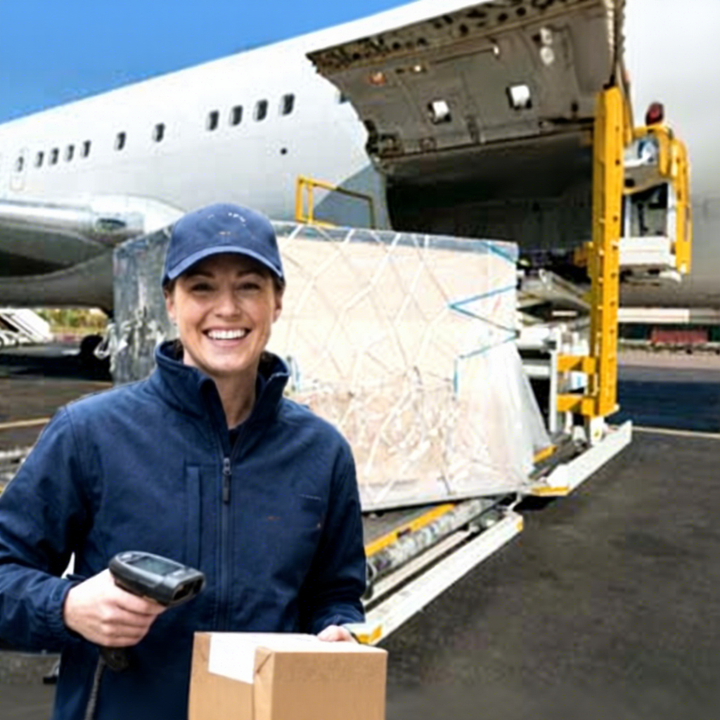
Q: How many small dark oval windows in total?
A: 11